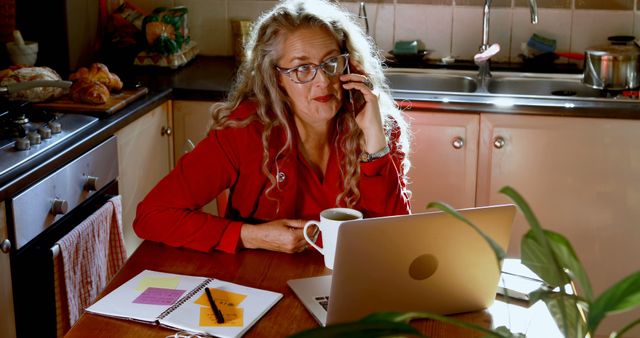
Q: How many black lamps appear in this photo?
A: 0